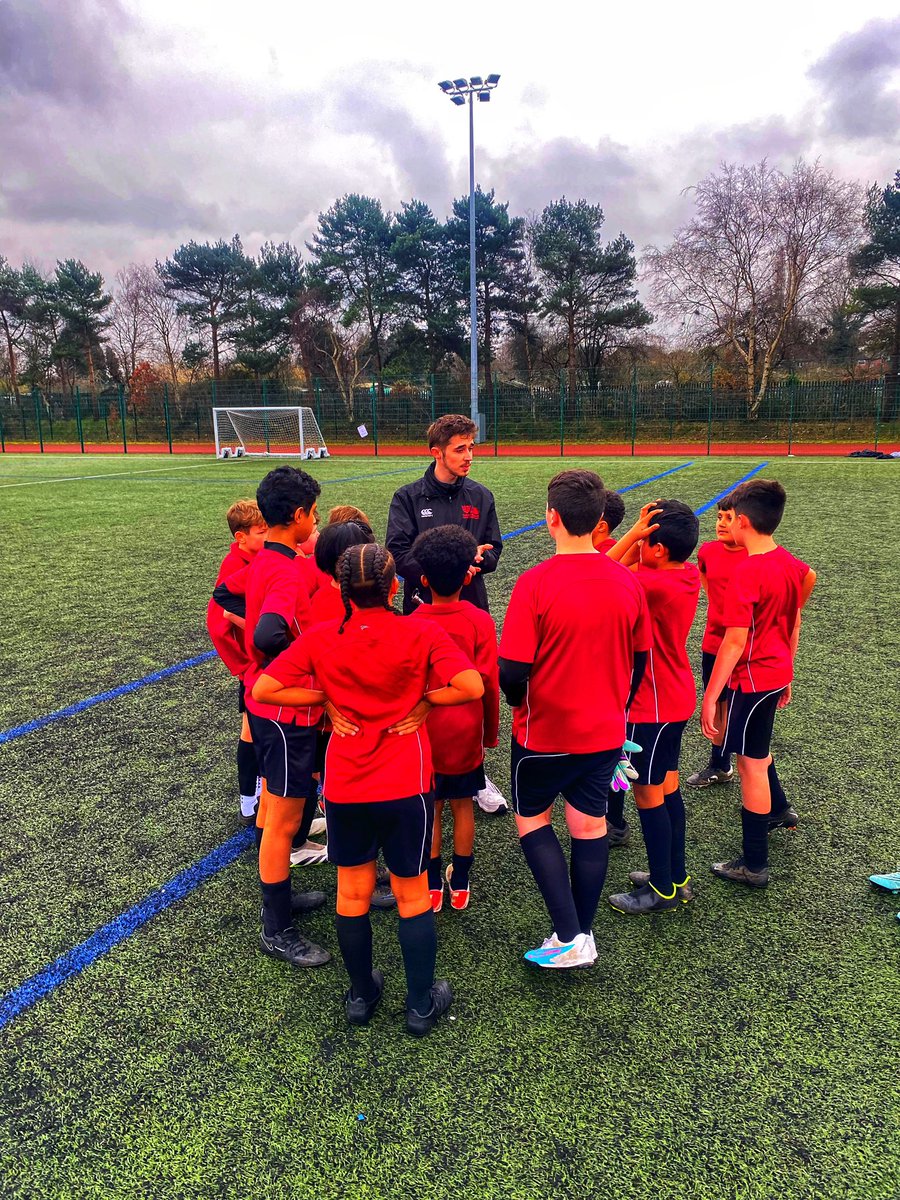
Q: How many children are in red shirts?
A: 12